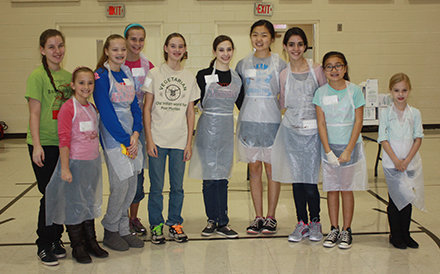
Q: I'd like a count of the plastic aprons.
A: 8